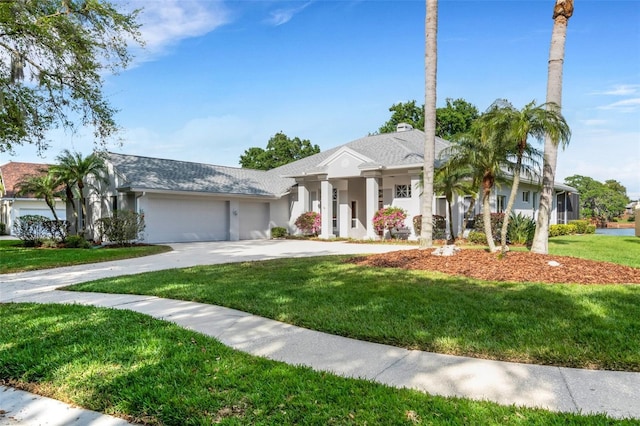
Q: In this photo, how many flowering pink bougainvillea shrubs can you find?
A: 2